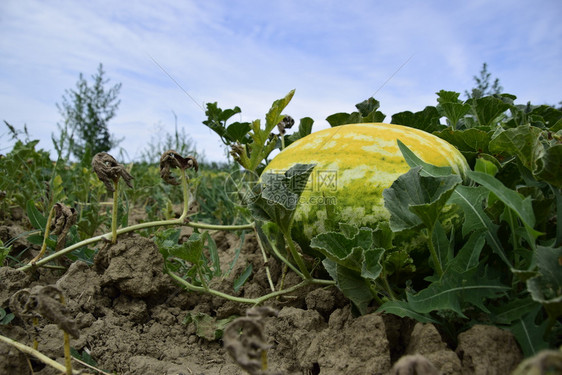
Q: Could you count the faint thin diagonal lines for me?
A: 2